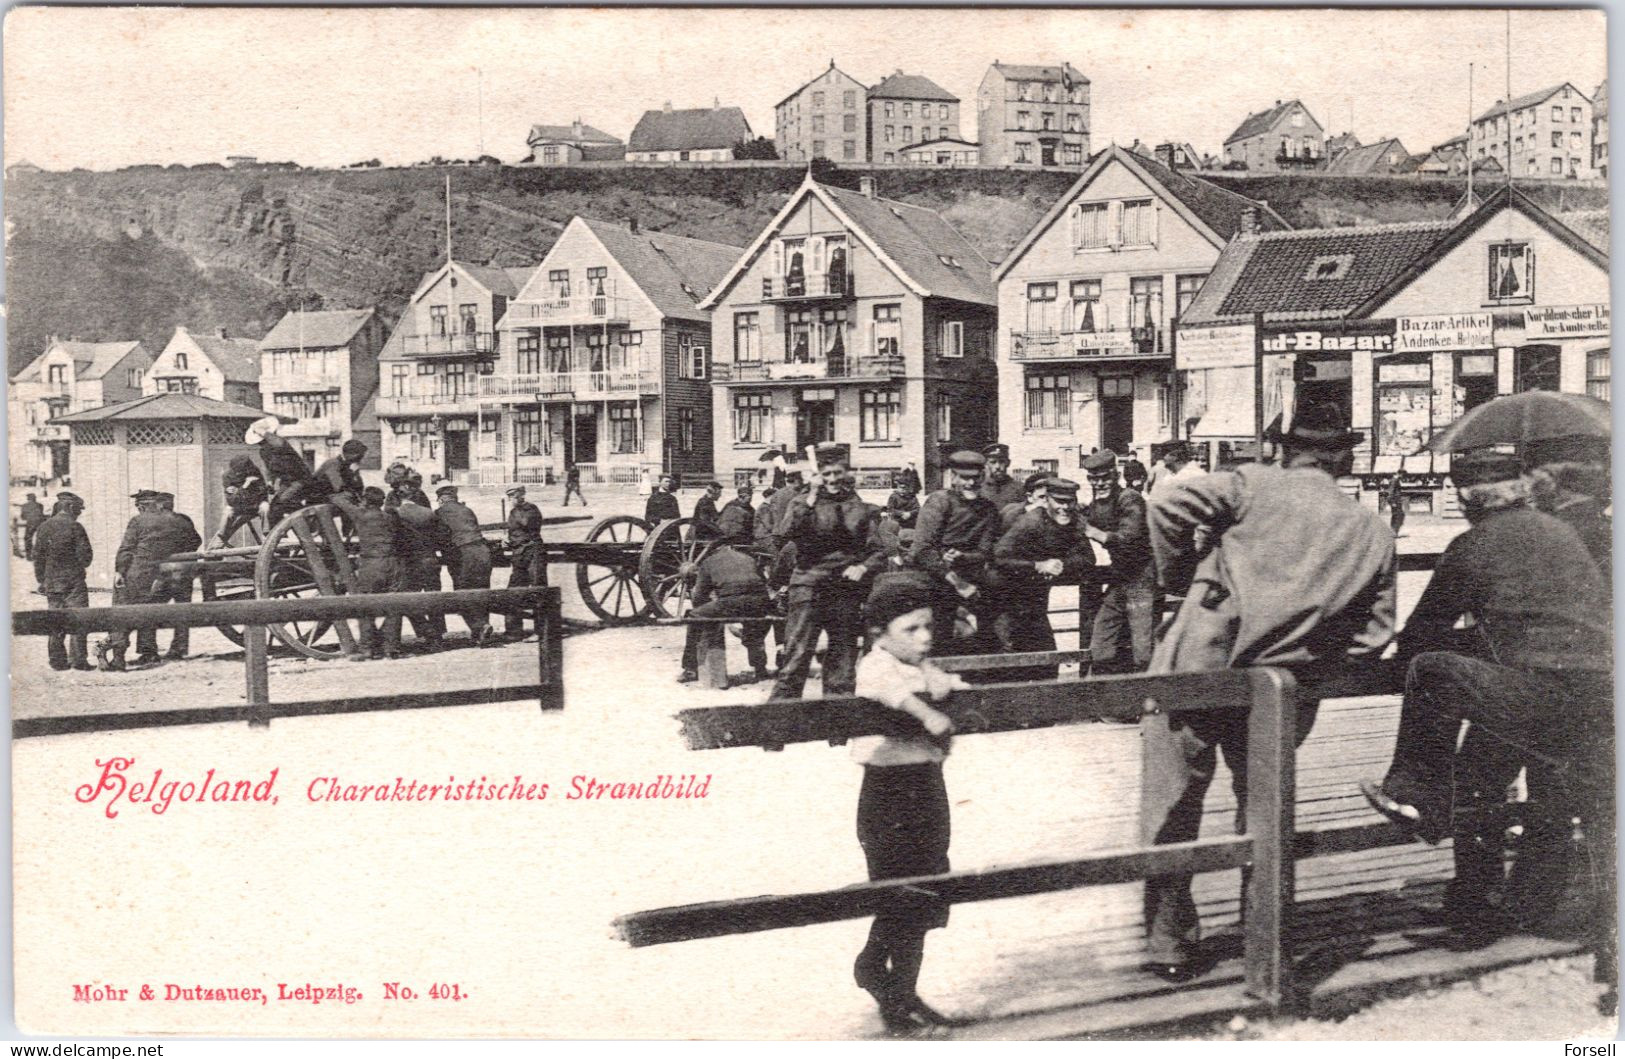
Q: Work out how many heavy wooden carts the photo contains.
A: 2